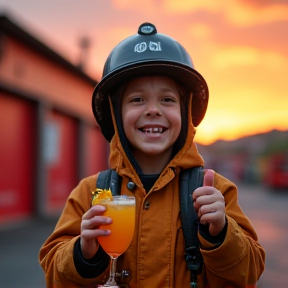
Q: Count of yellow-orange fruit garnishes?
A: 1